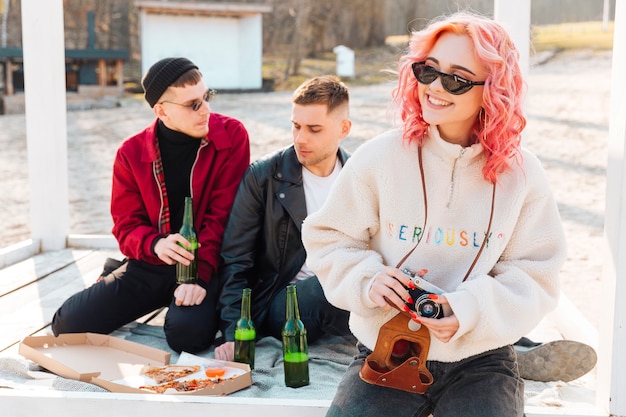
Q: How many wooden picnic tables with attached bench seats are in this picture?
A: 0